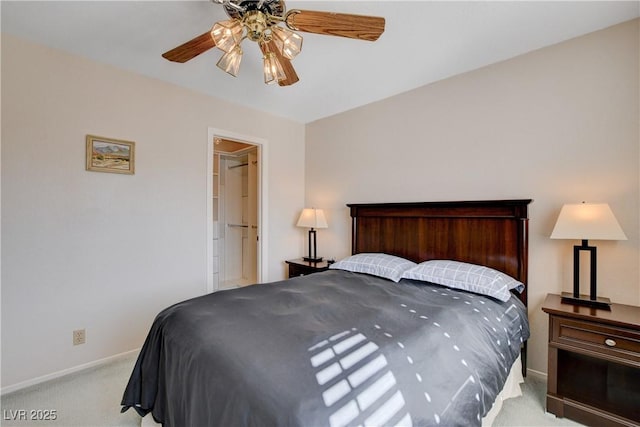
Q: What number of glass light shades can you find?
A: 4